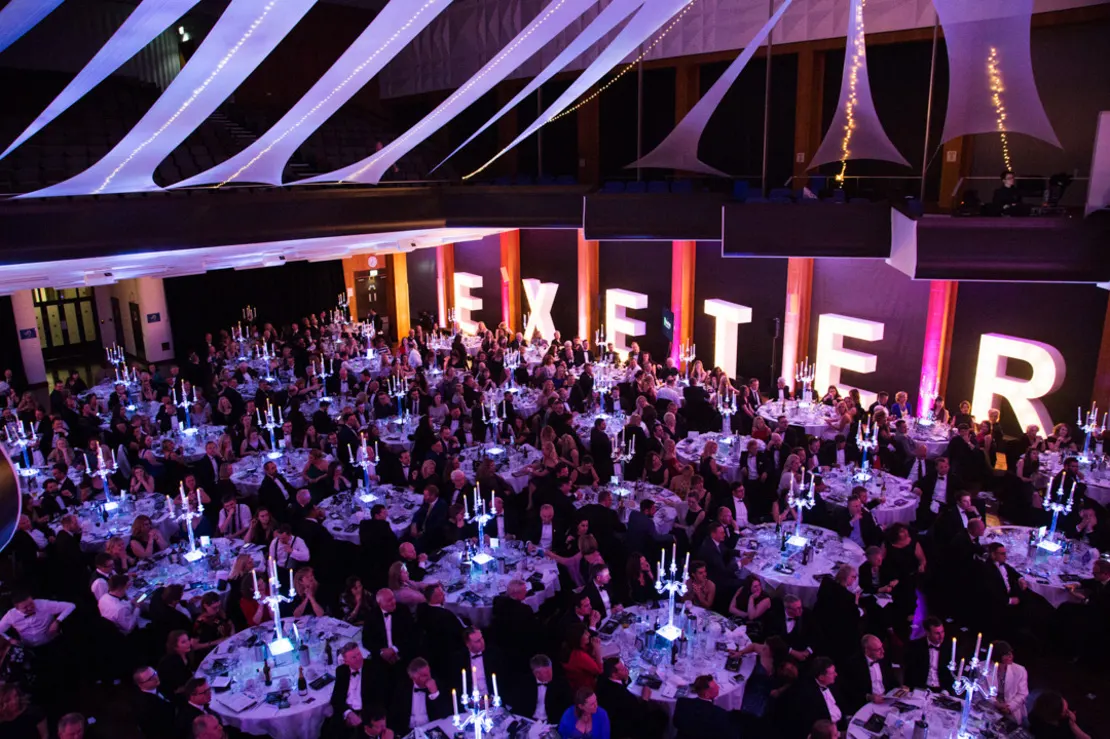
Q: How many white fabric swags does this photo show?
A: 10